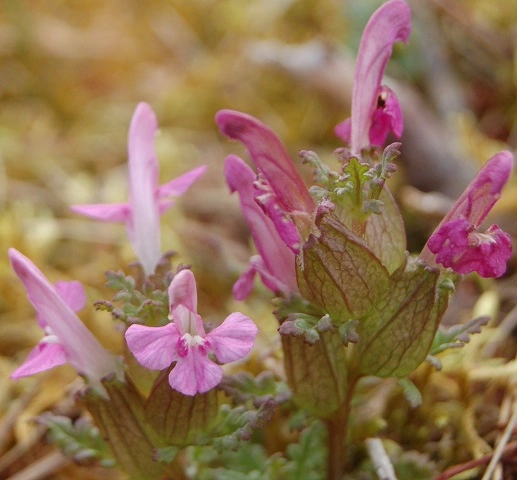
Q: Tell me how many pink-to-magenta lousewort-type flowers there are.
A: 7